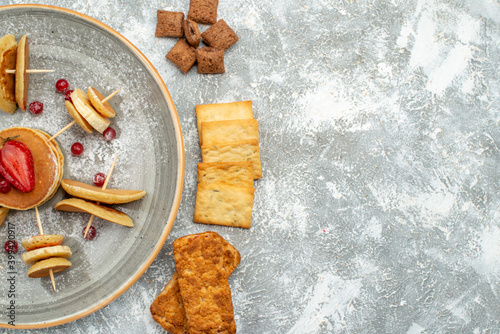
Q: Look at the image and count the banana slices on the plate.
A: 2